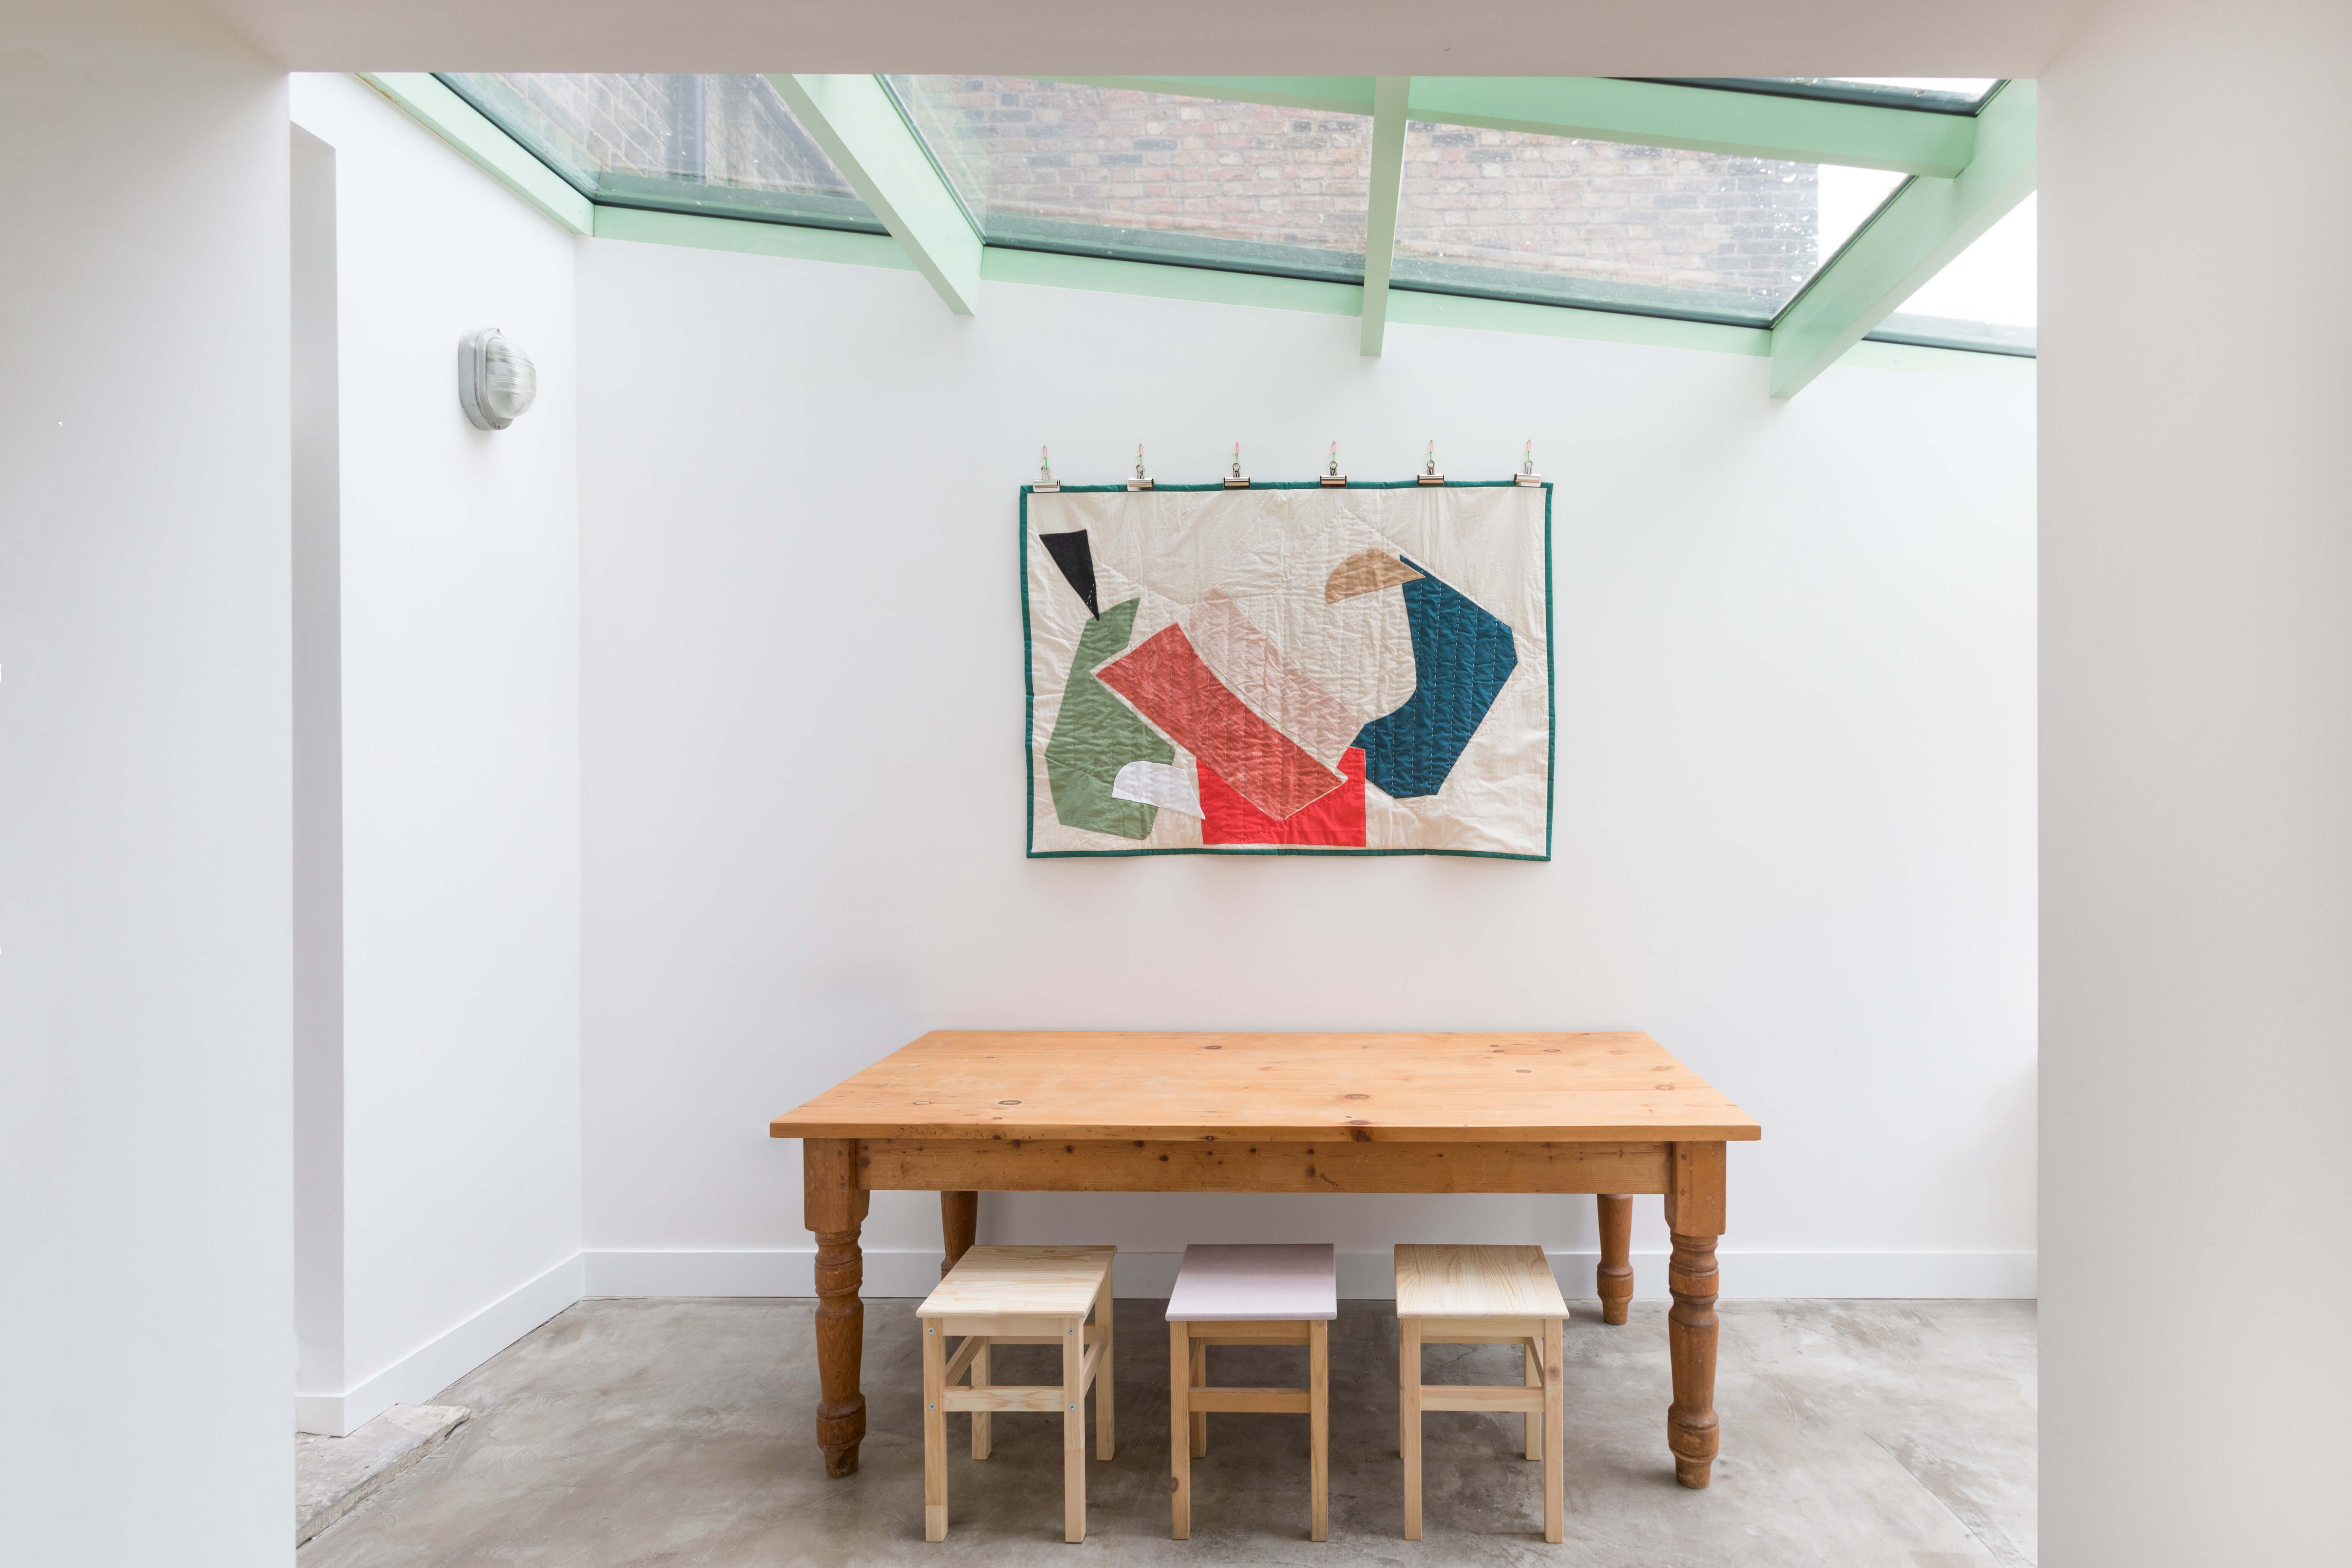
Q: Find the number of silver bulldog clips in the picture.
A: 6